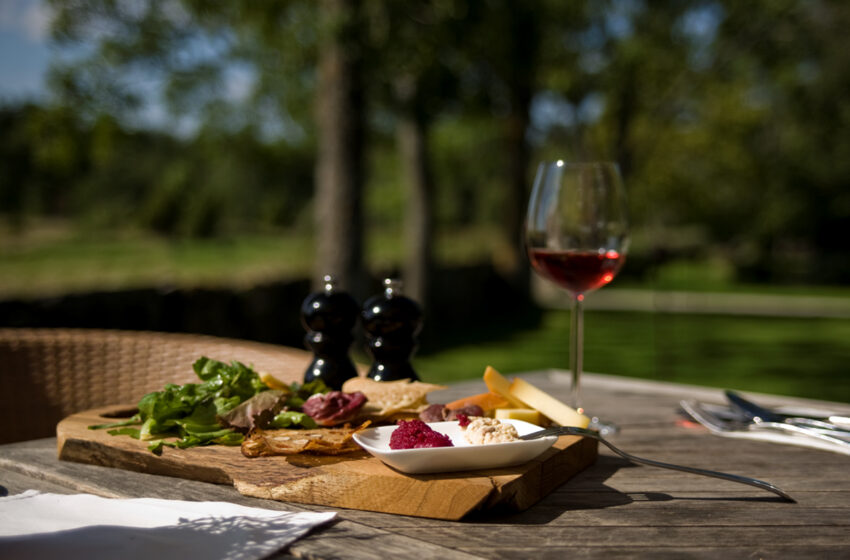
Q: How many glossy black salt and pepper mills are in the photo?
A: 2